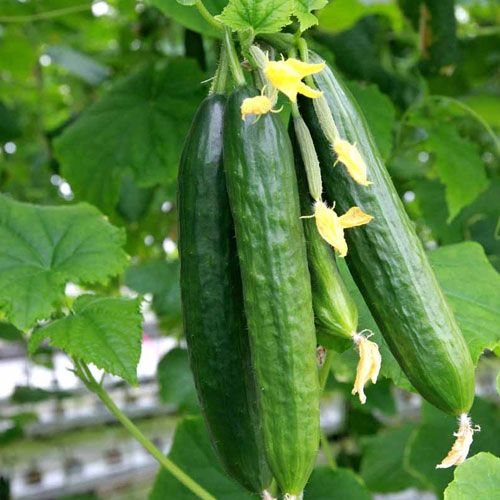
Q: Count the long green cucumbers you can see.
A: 4